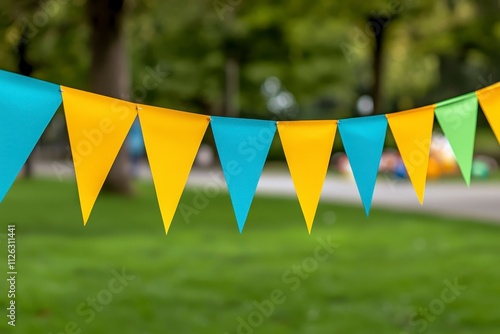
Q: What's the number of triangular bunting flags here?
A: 9